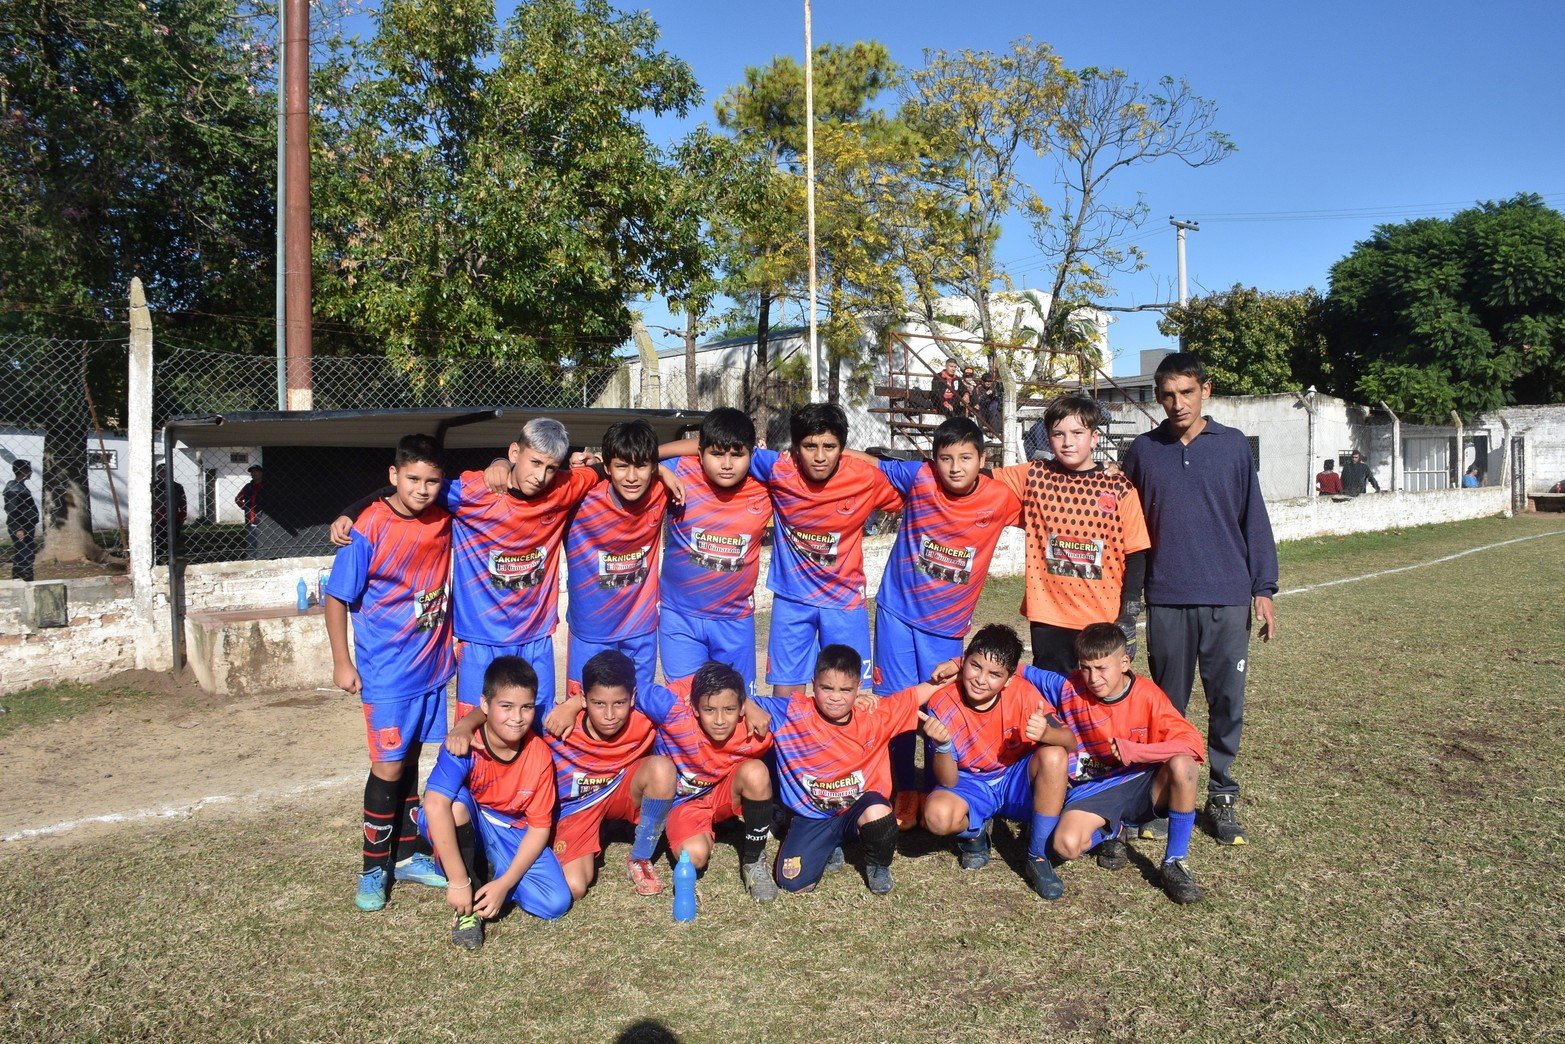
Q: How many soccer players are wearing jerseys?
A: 13